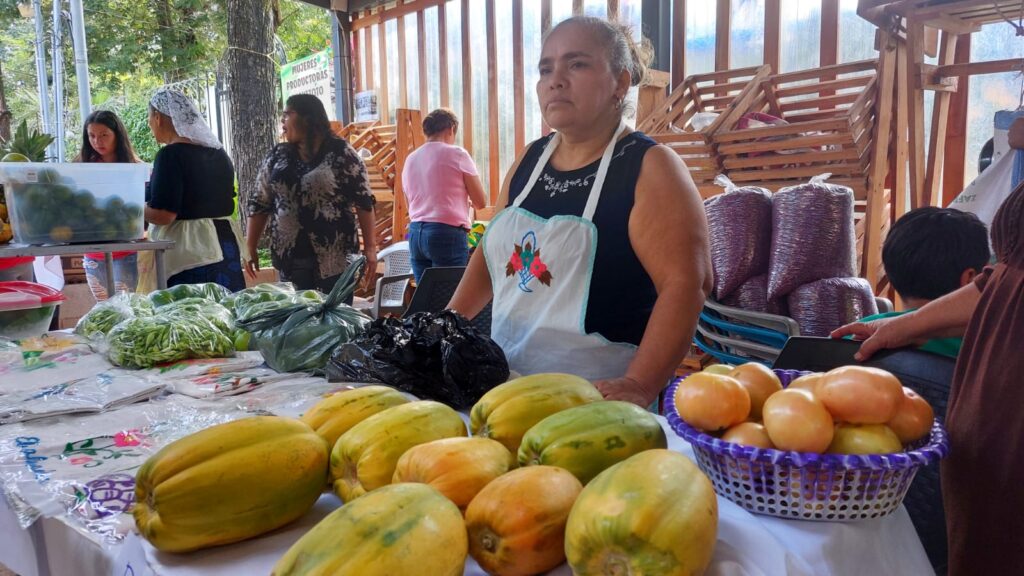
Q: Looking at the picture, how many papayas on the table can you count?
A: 9